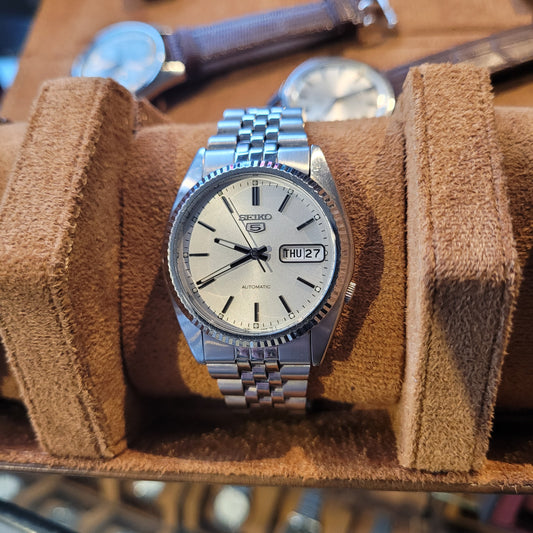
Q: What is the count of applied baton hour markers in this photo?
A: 11